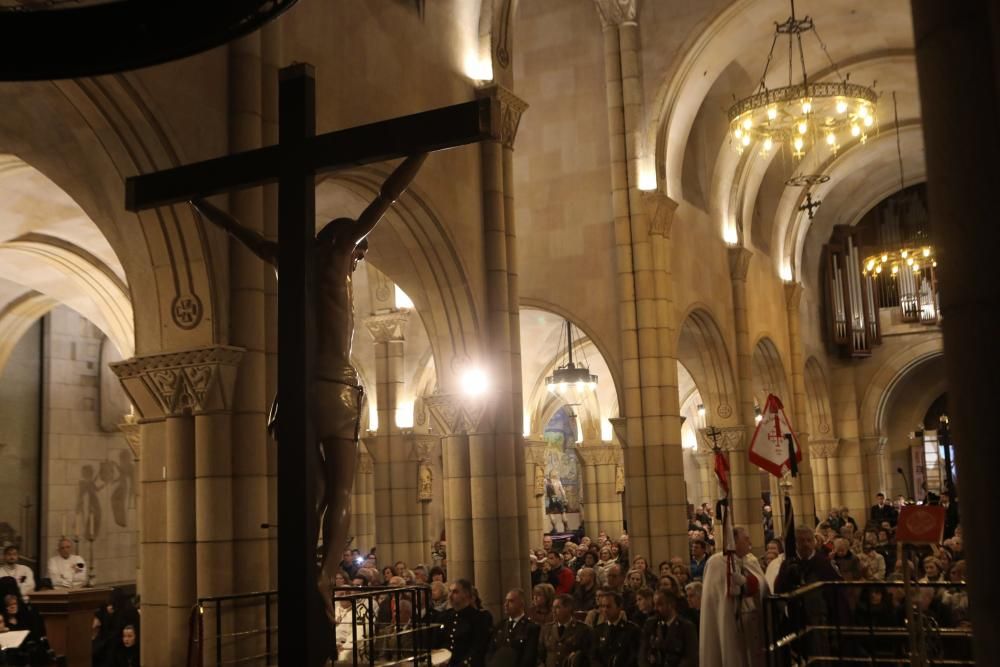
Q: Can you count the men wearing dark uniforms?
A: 5